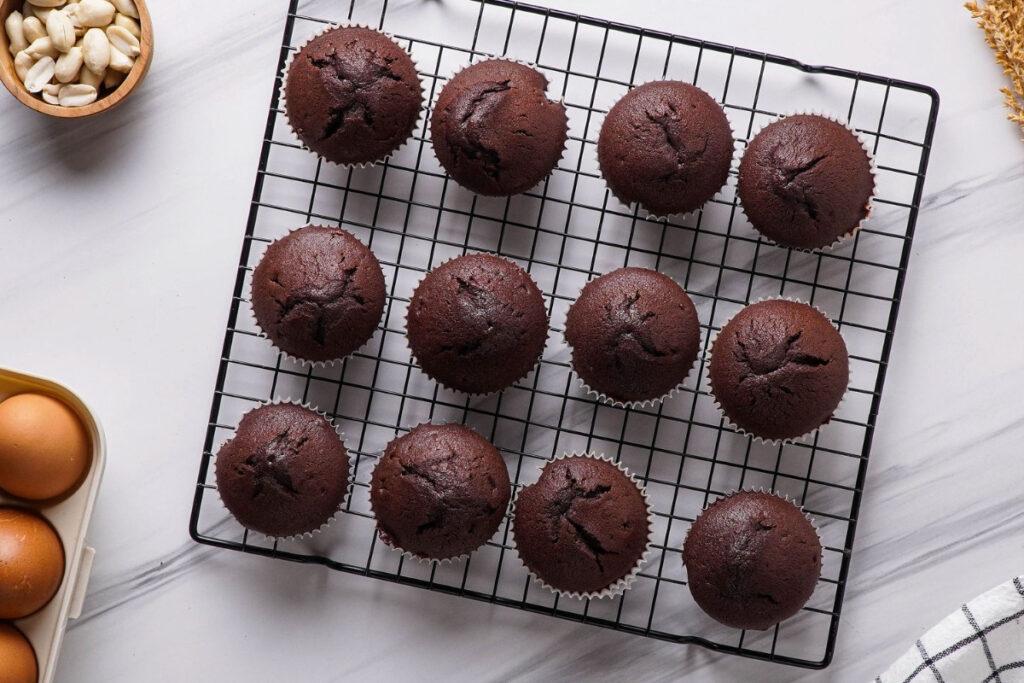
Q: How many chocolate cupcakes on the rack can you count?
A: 12